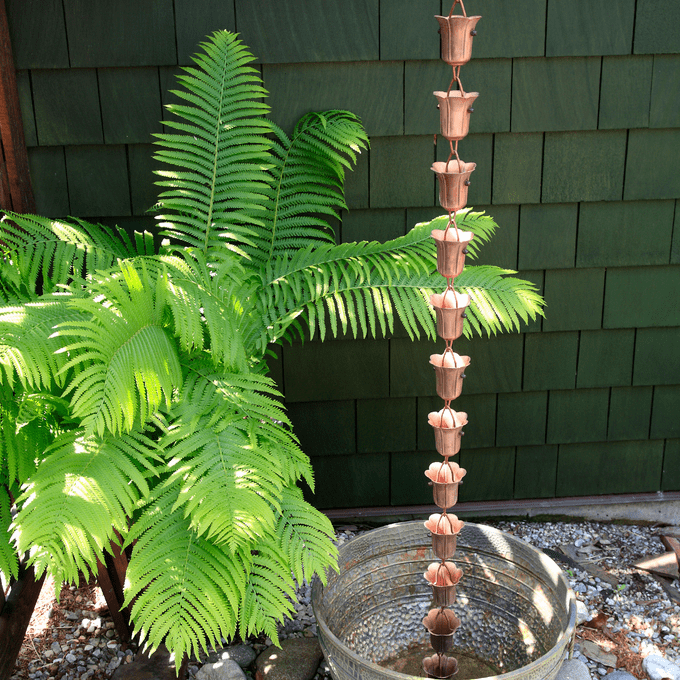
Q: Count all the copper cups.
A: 12